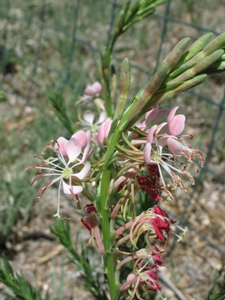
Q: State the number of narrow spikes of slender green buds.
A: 2